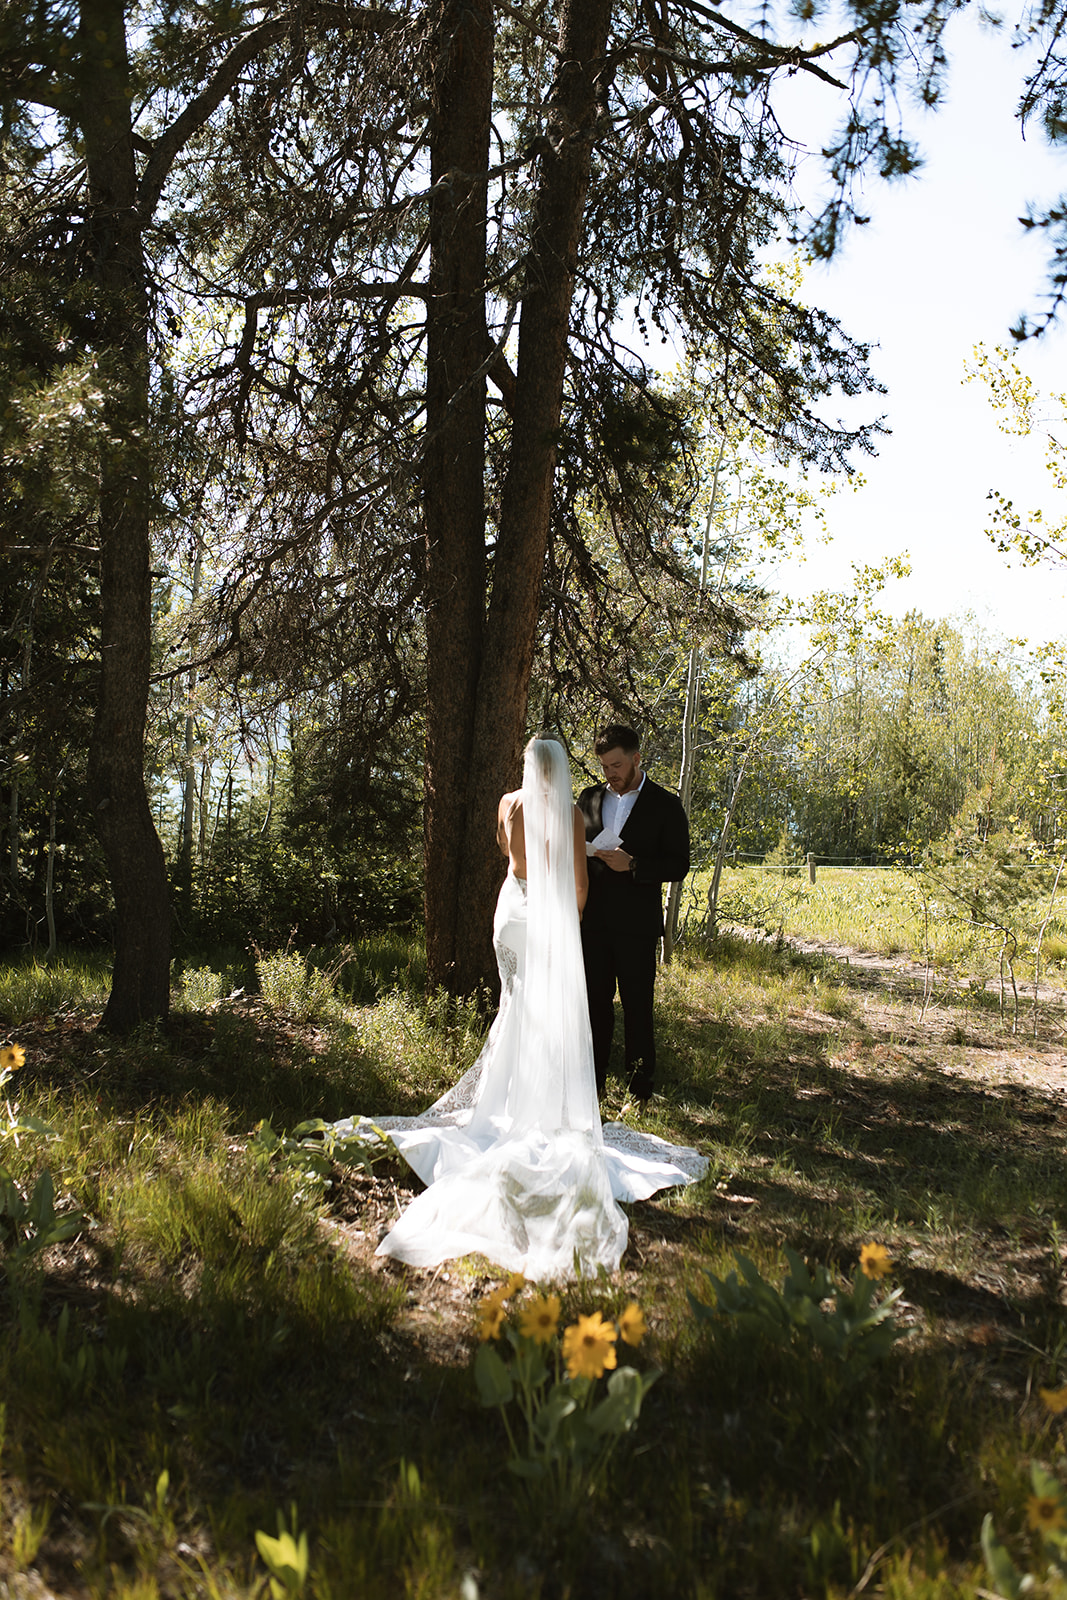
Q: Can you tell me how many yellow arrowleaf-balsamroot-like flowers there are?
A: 9